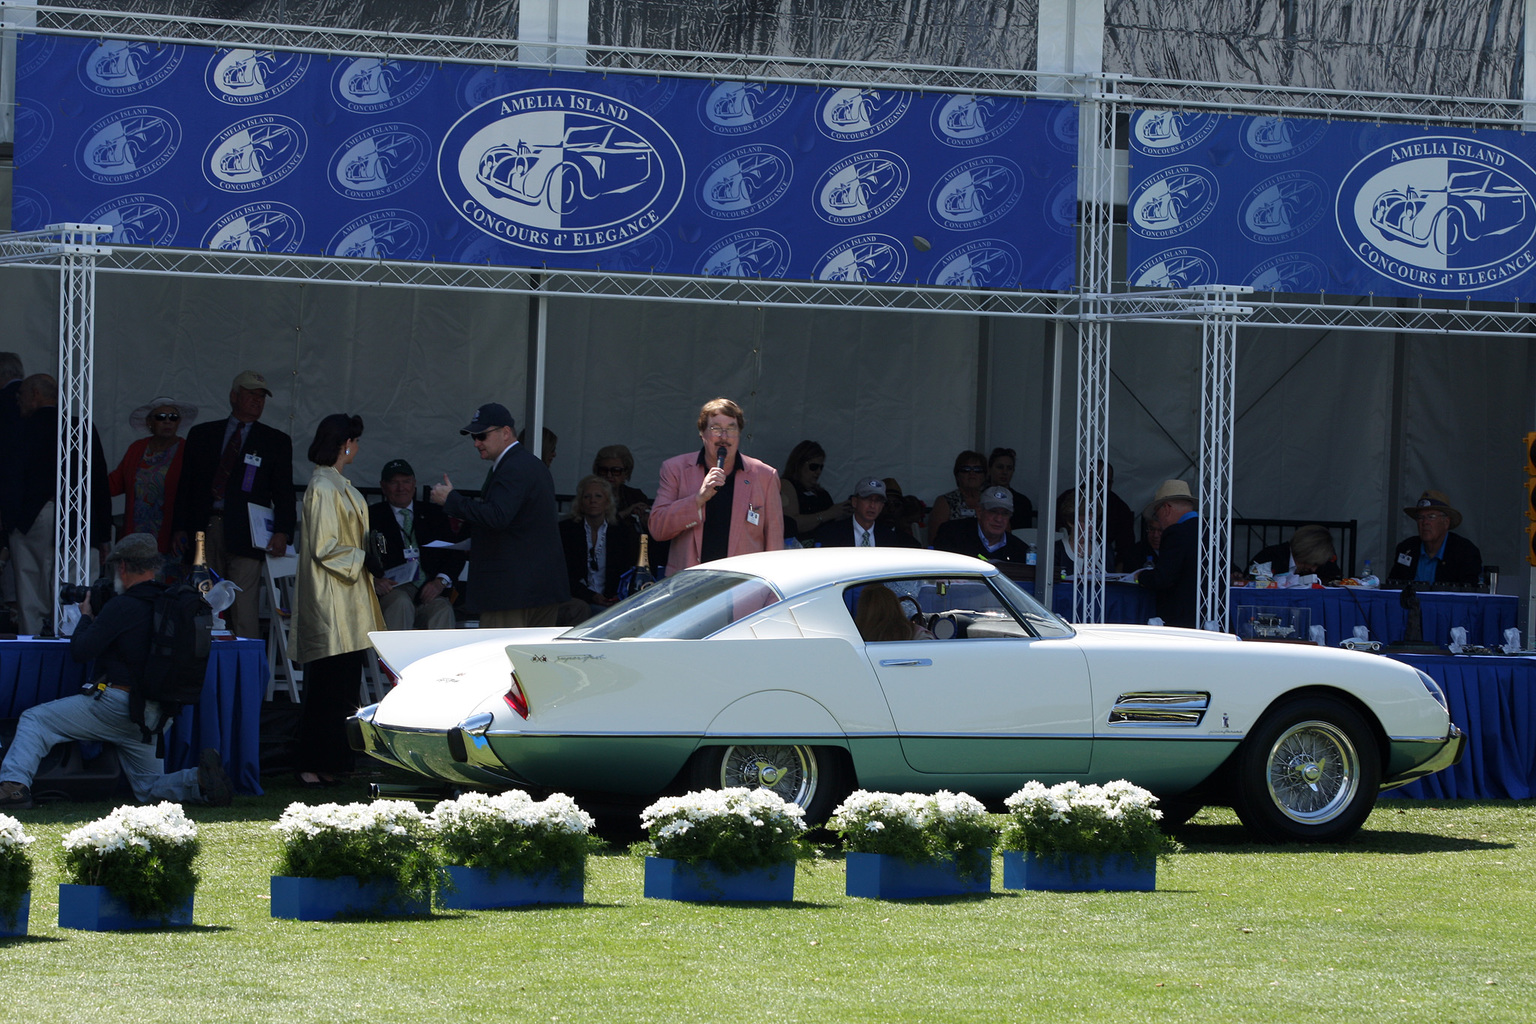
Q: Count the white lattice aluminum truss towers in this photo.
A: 3